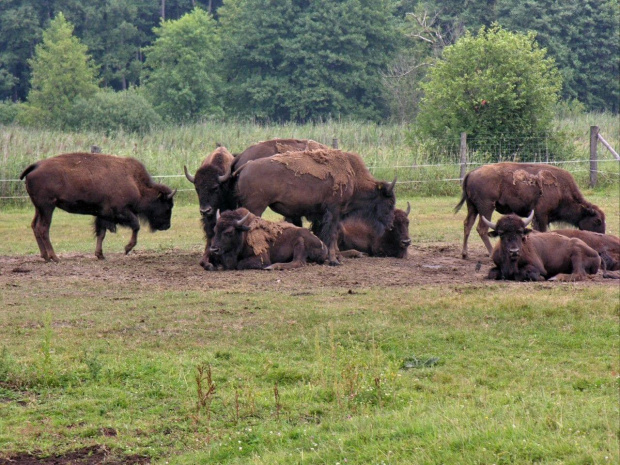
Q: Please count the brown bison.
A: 9